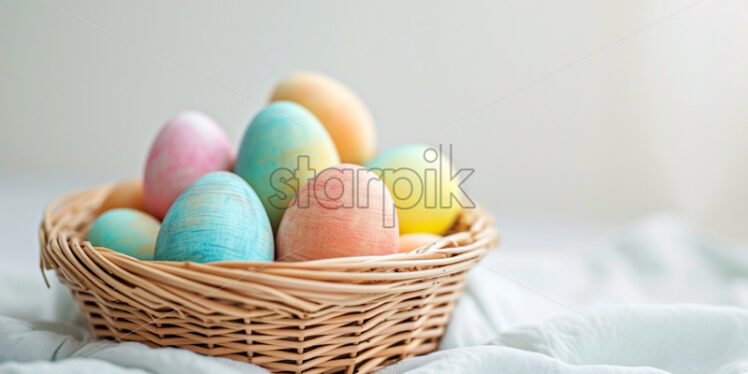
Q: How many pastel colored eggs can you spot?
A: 9